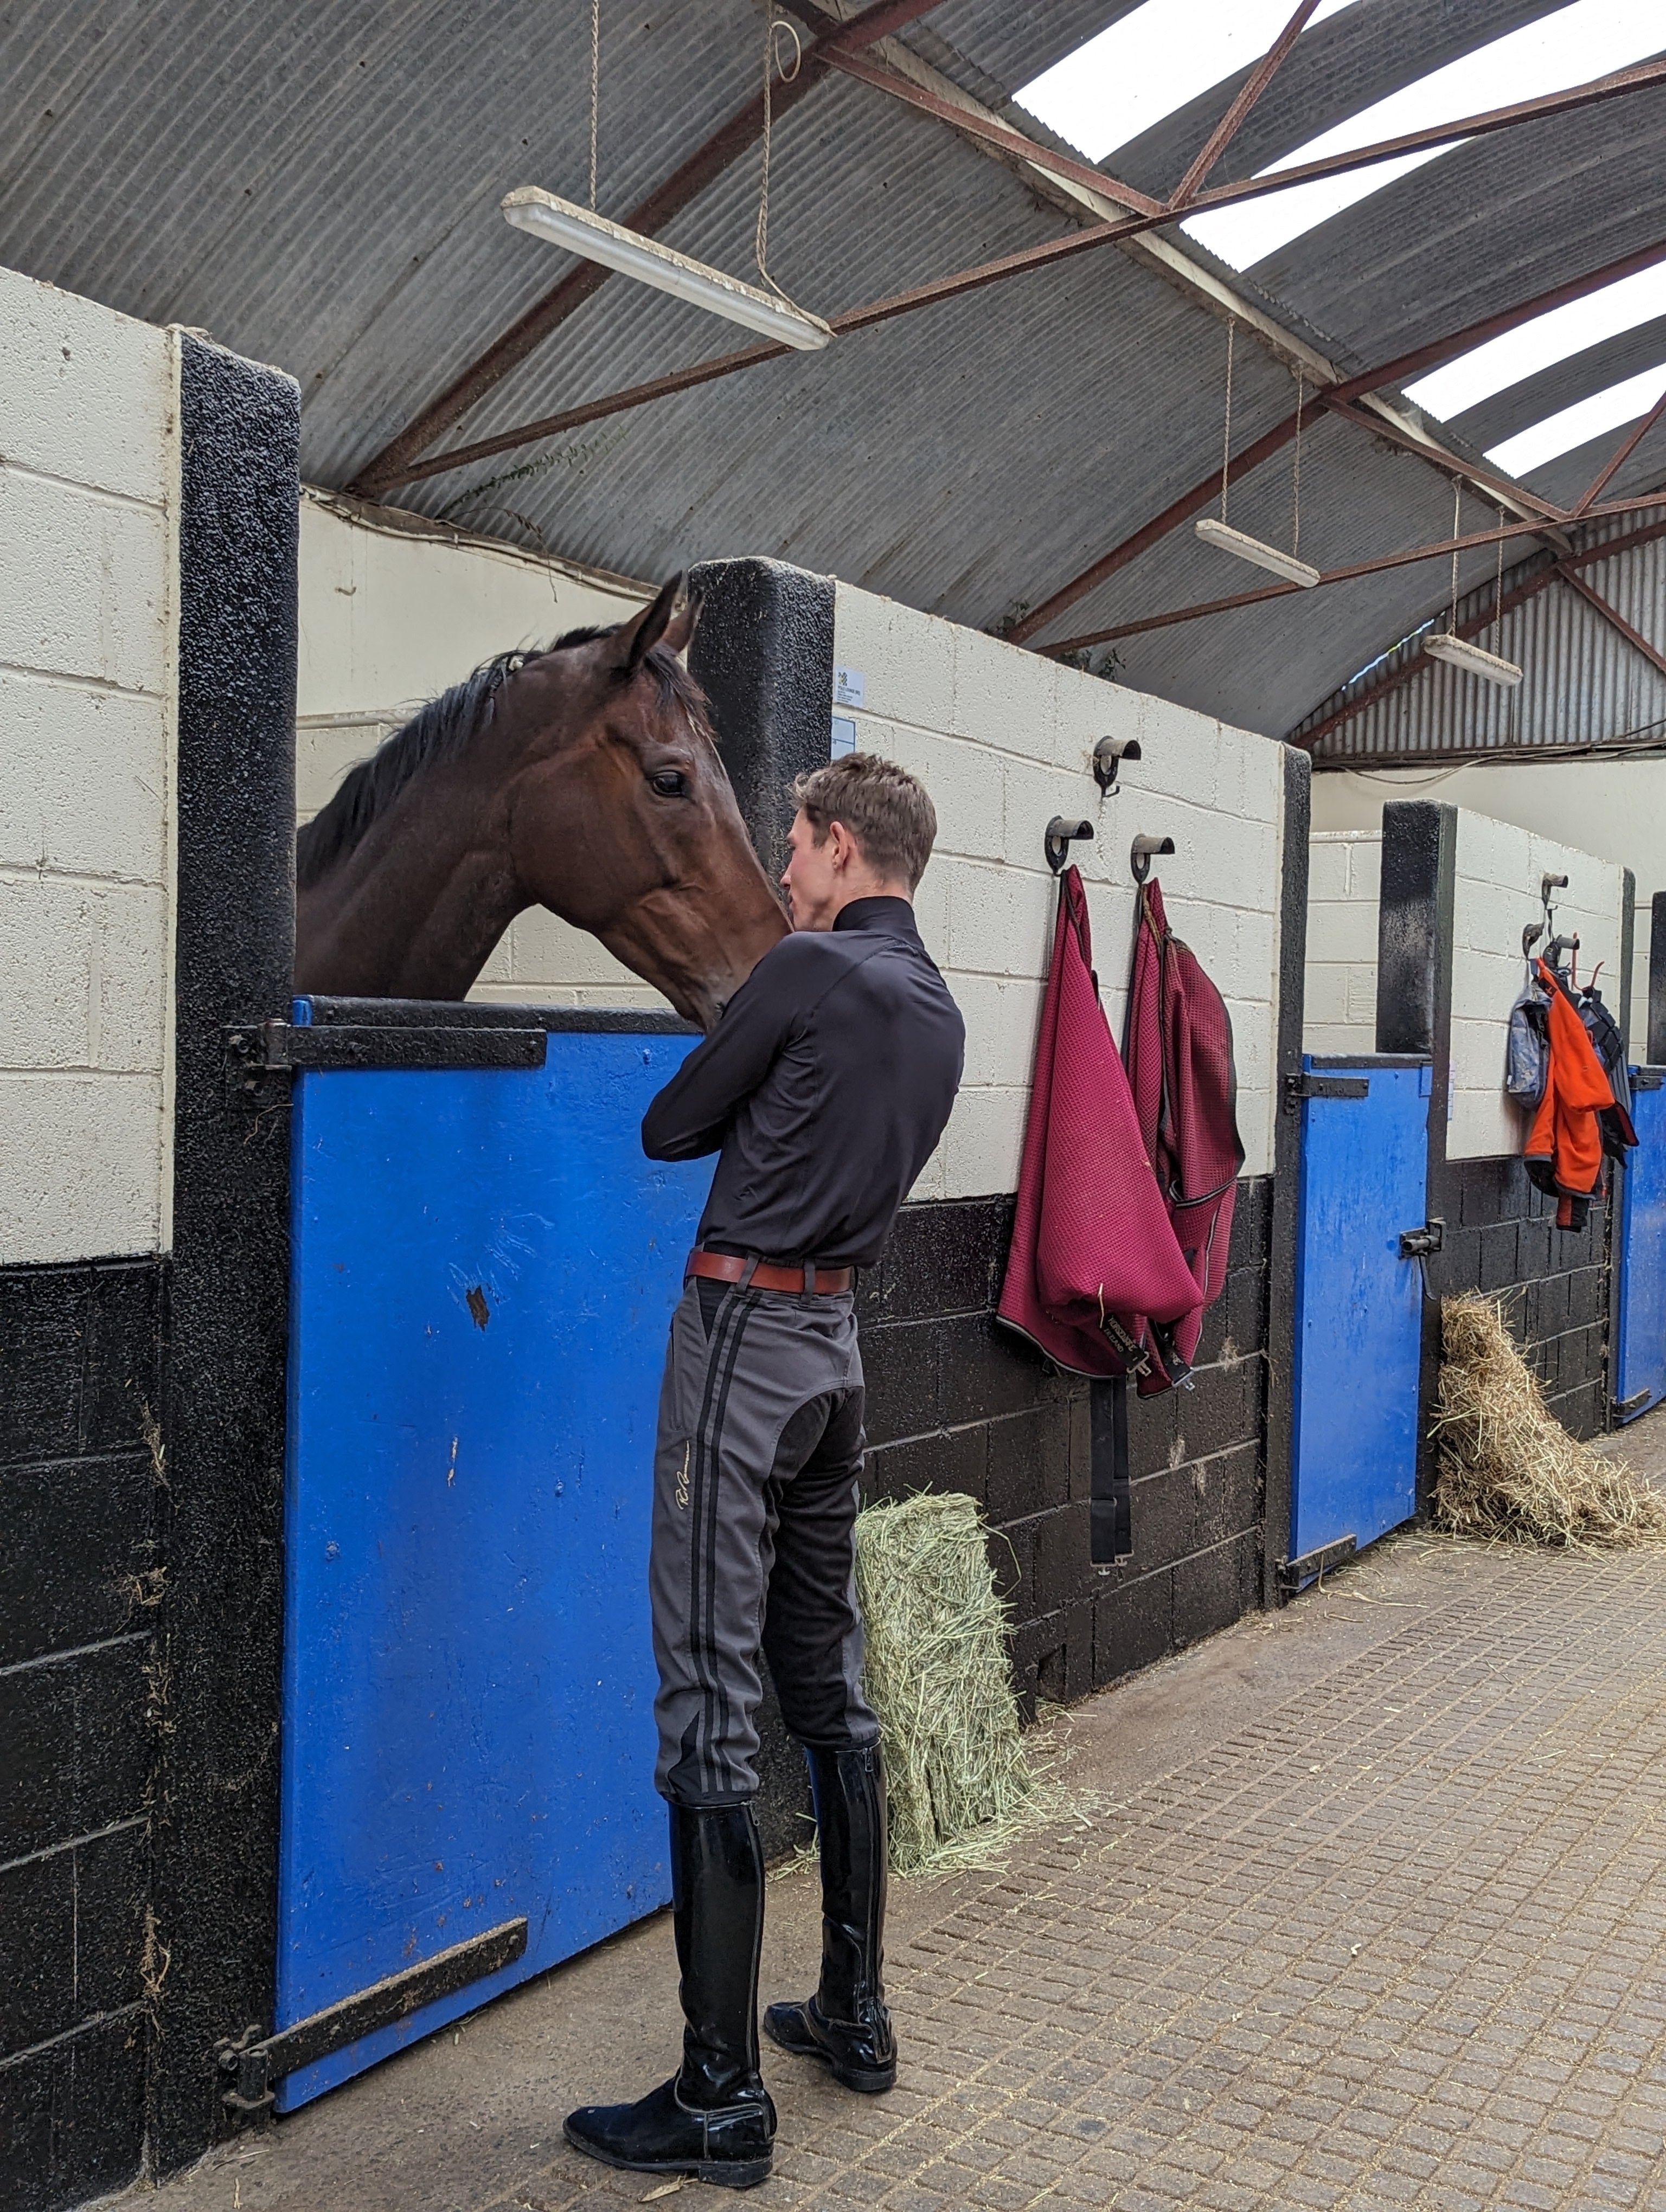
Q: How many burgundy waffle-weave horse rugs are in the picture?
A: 2